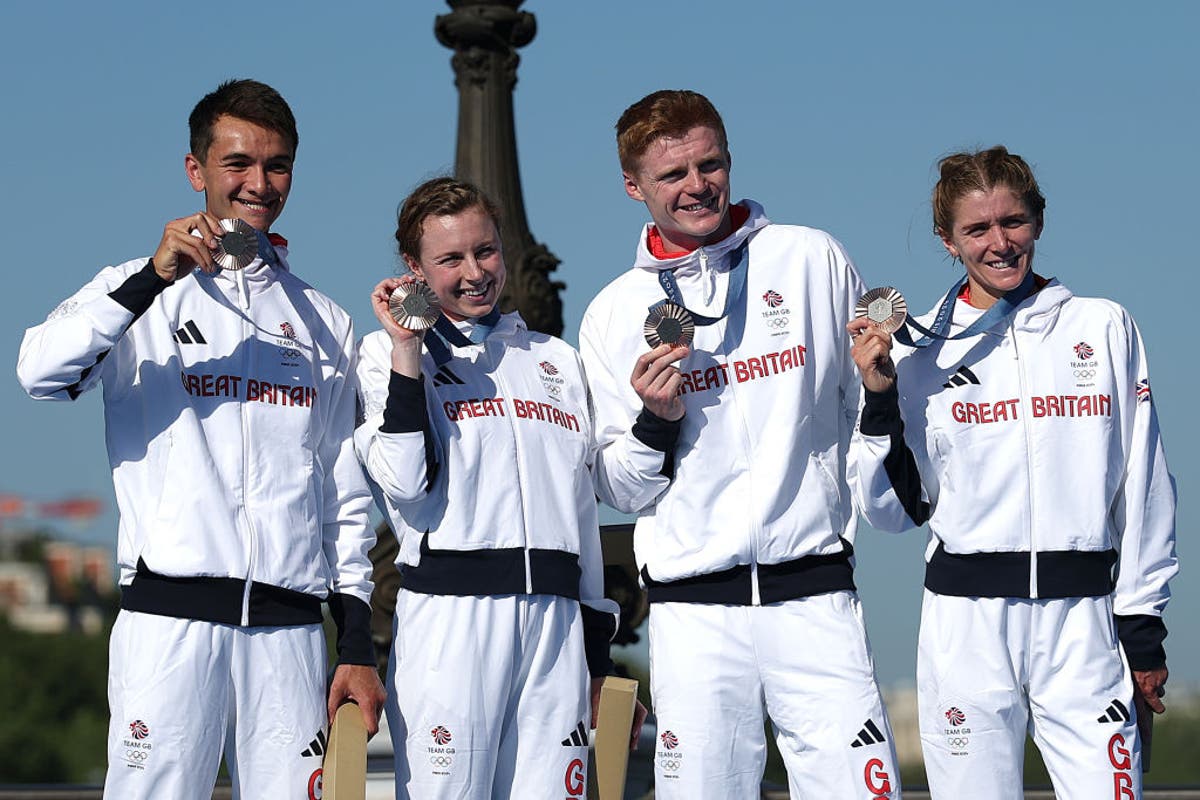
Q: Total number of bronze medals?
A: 4